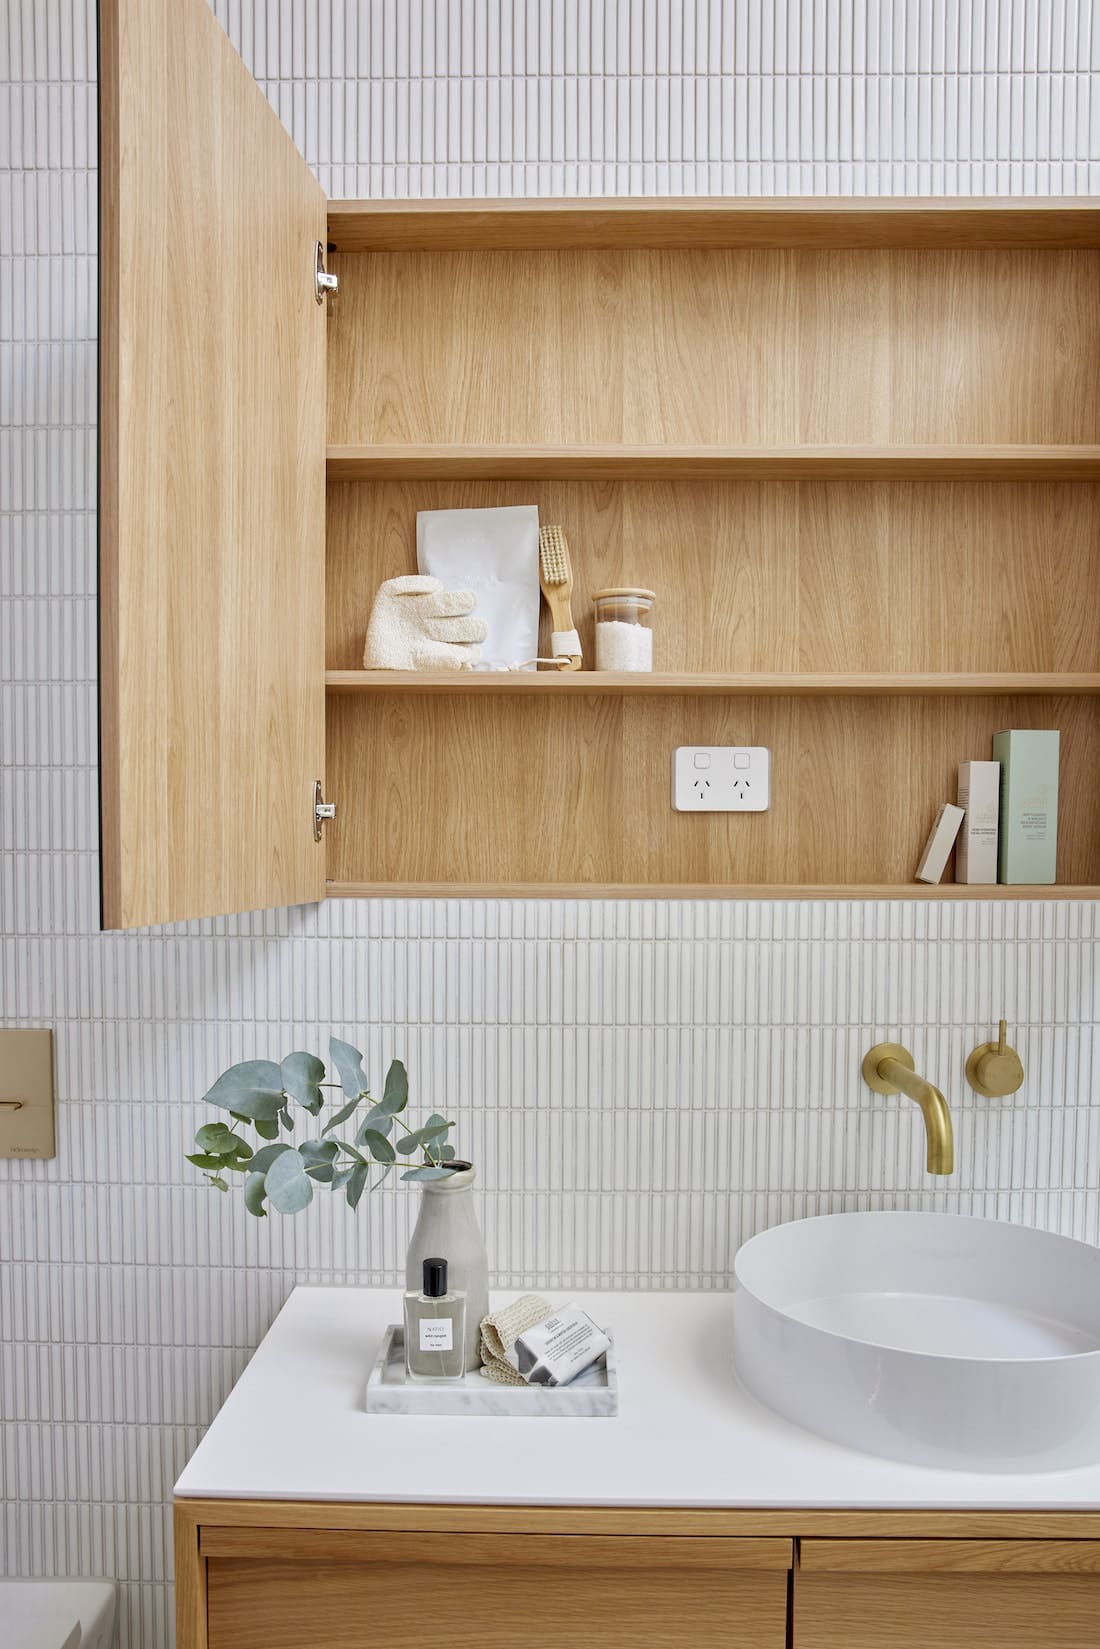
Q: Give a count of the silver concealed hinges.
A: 2